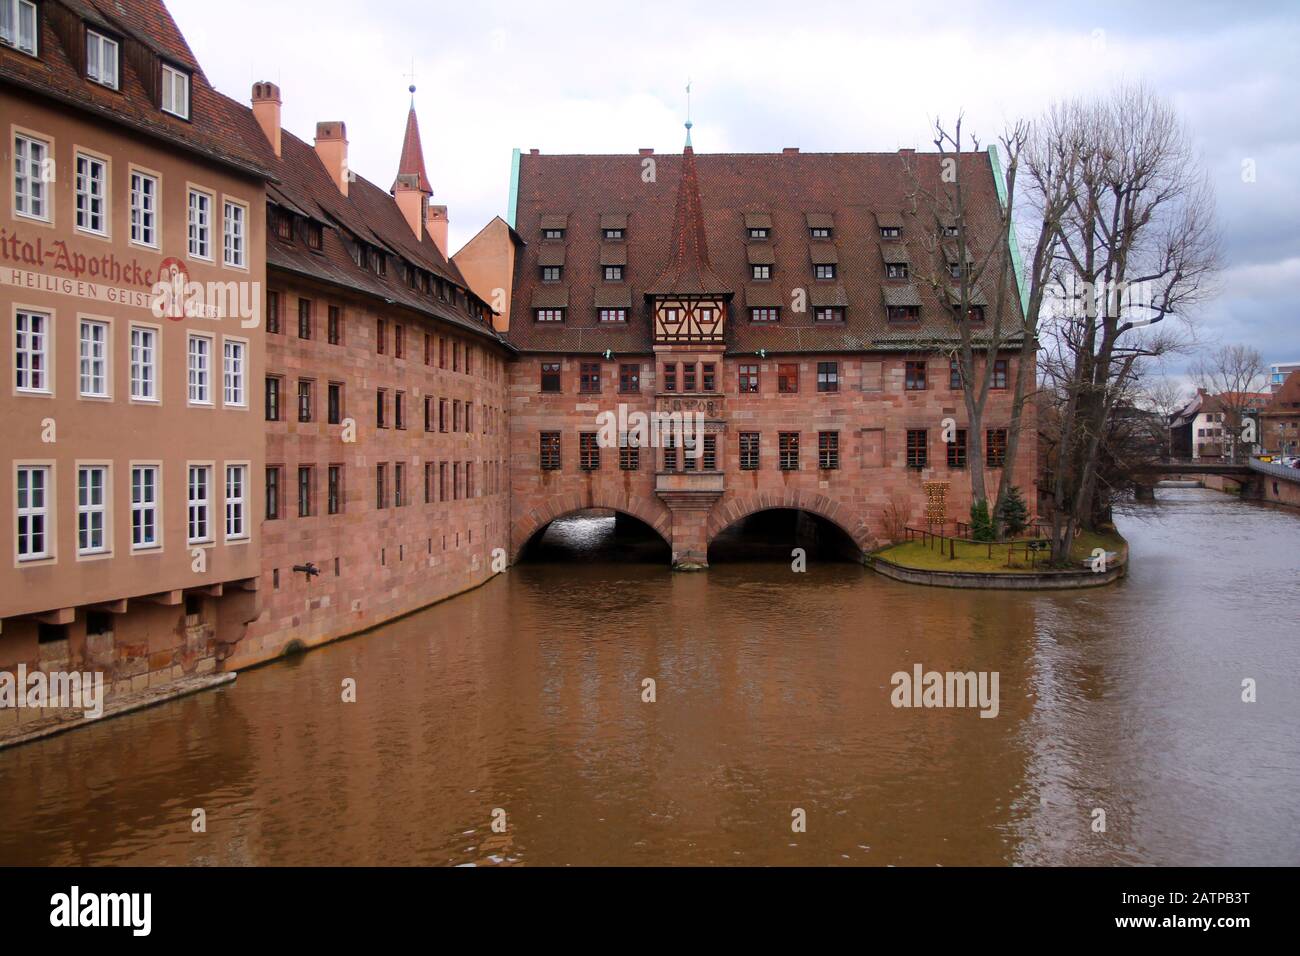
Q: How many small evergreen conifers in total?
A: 2